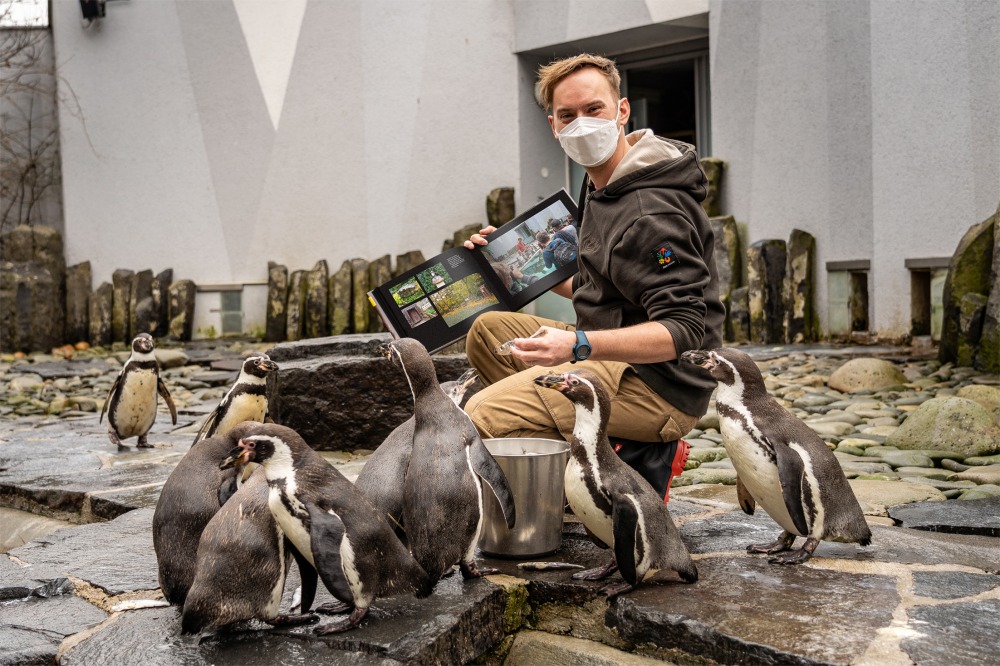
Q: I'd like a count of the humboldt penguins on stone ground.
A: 9